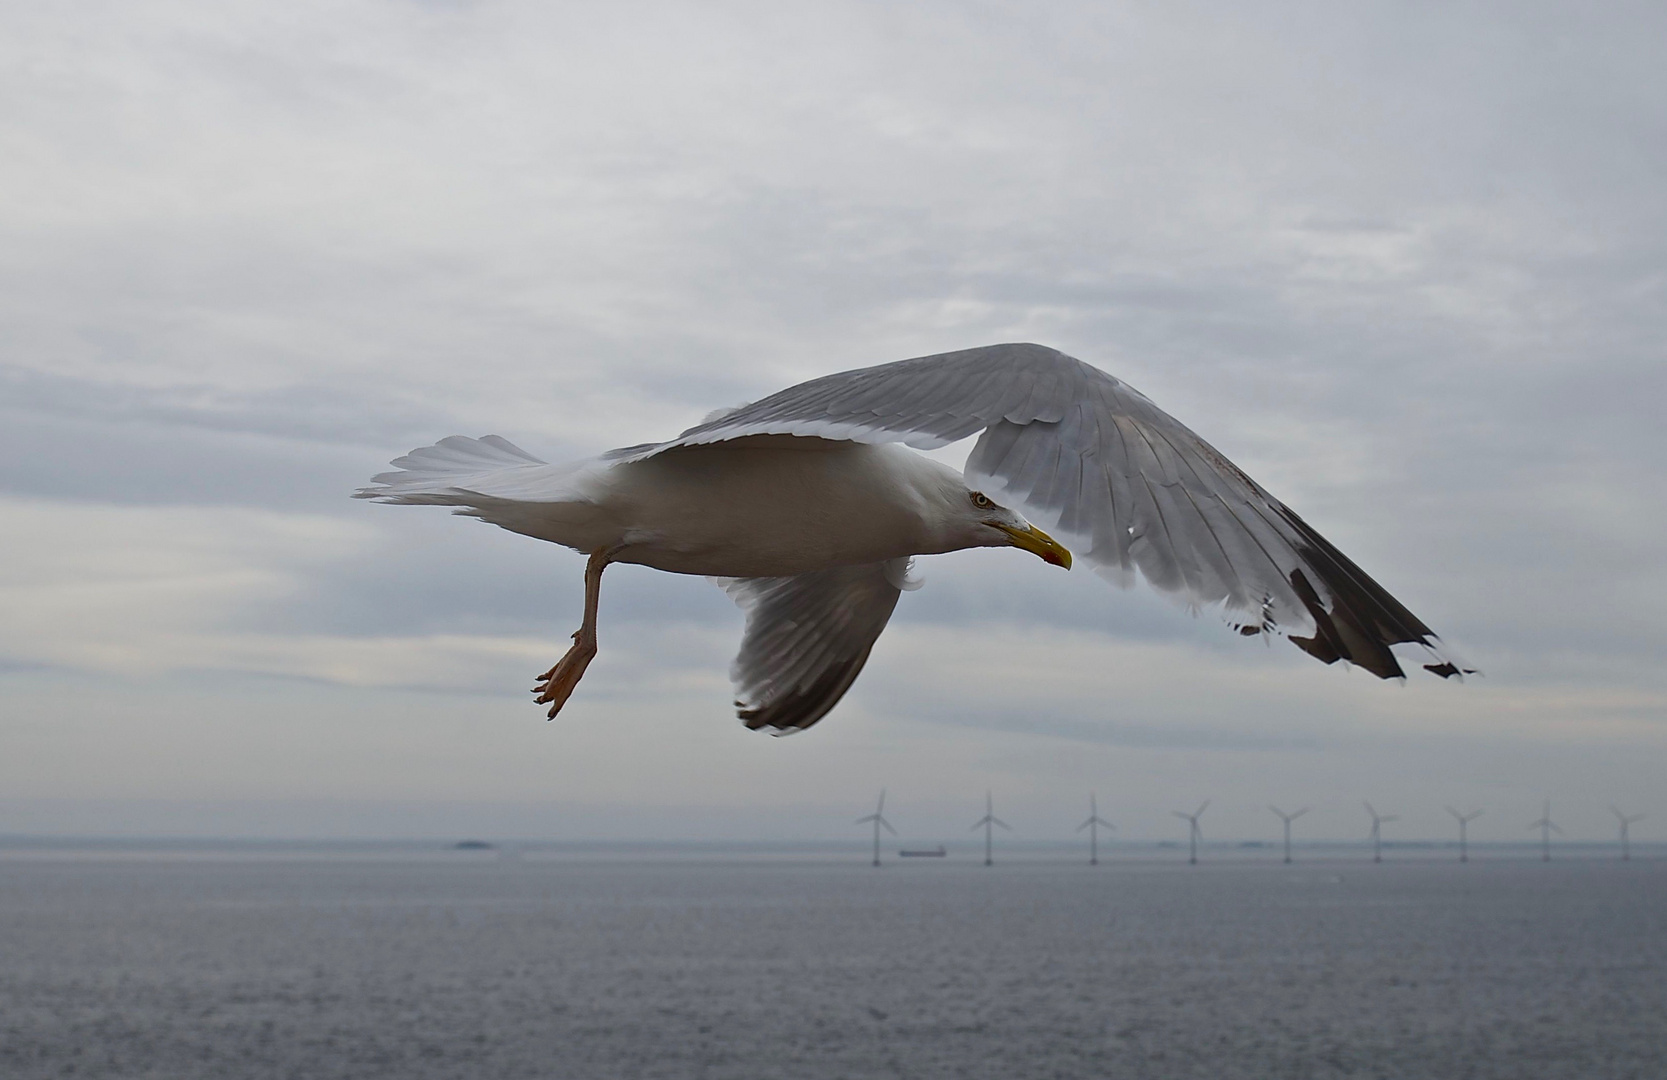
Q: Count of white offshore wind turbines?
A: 9